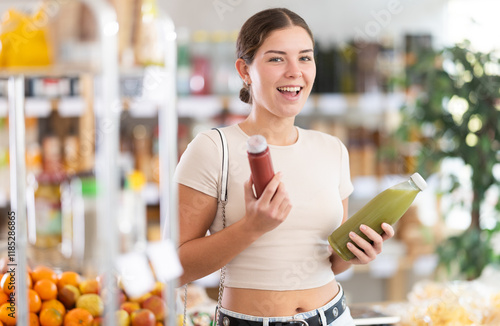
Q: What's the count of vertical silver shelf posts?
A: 3